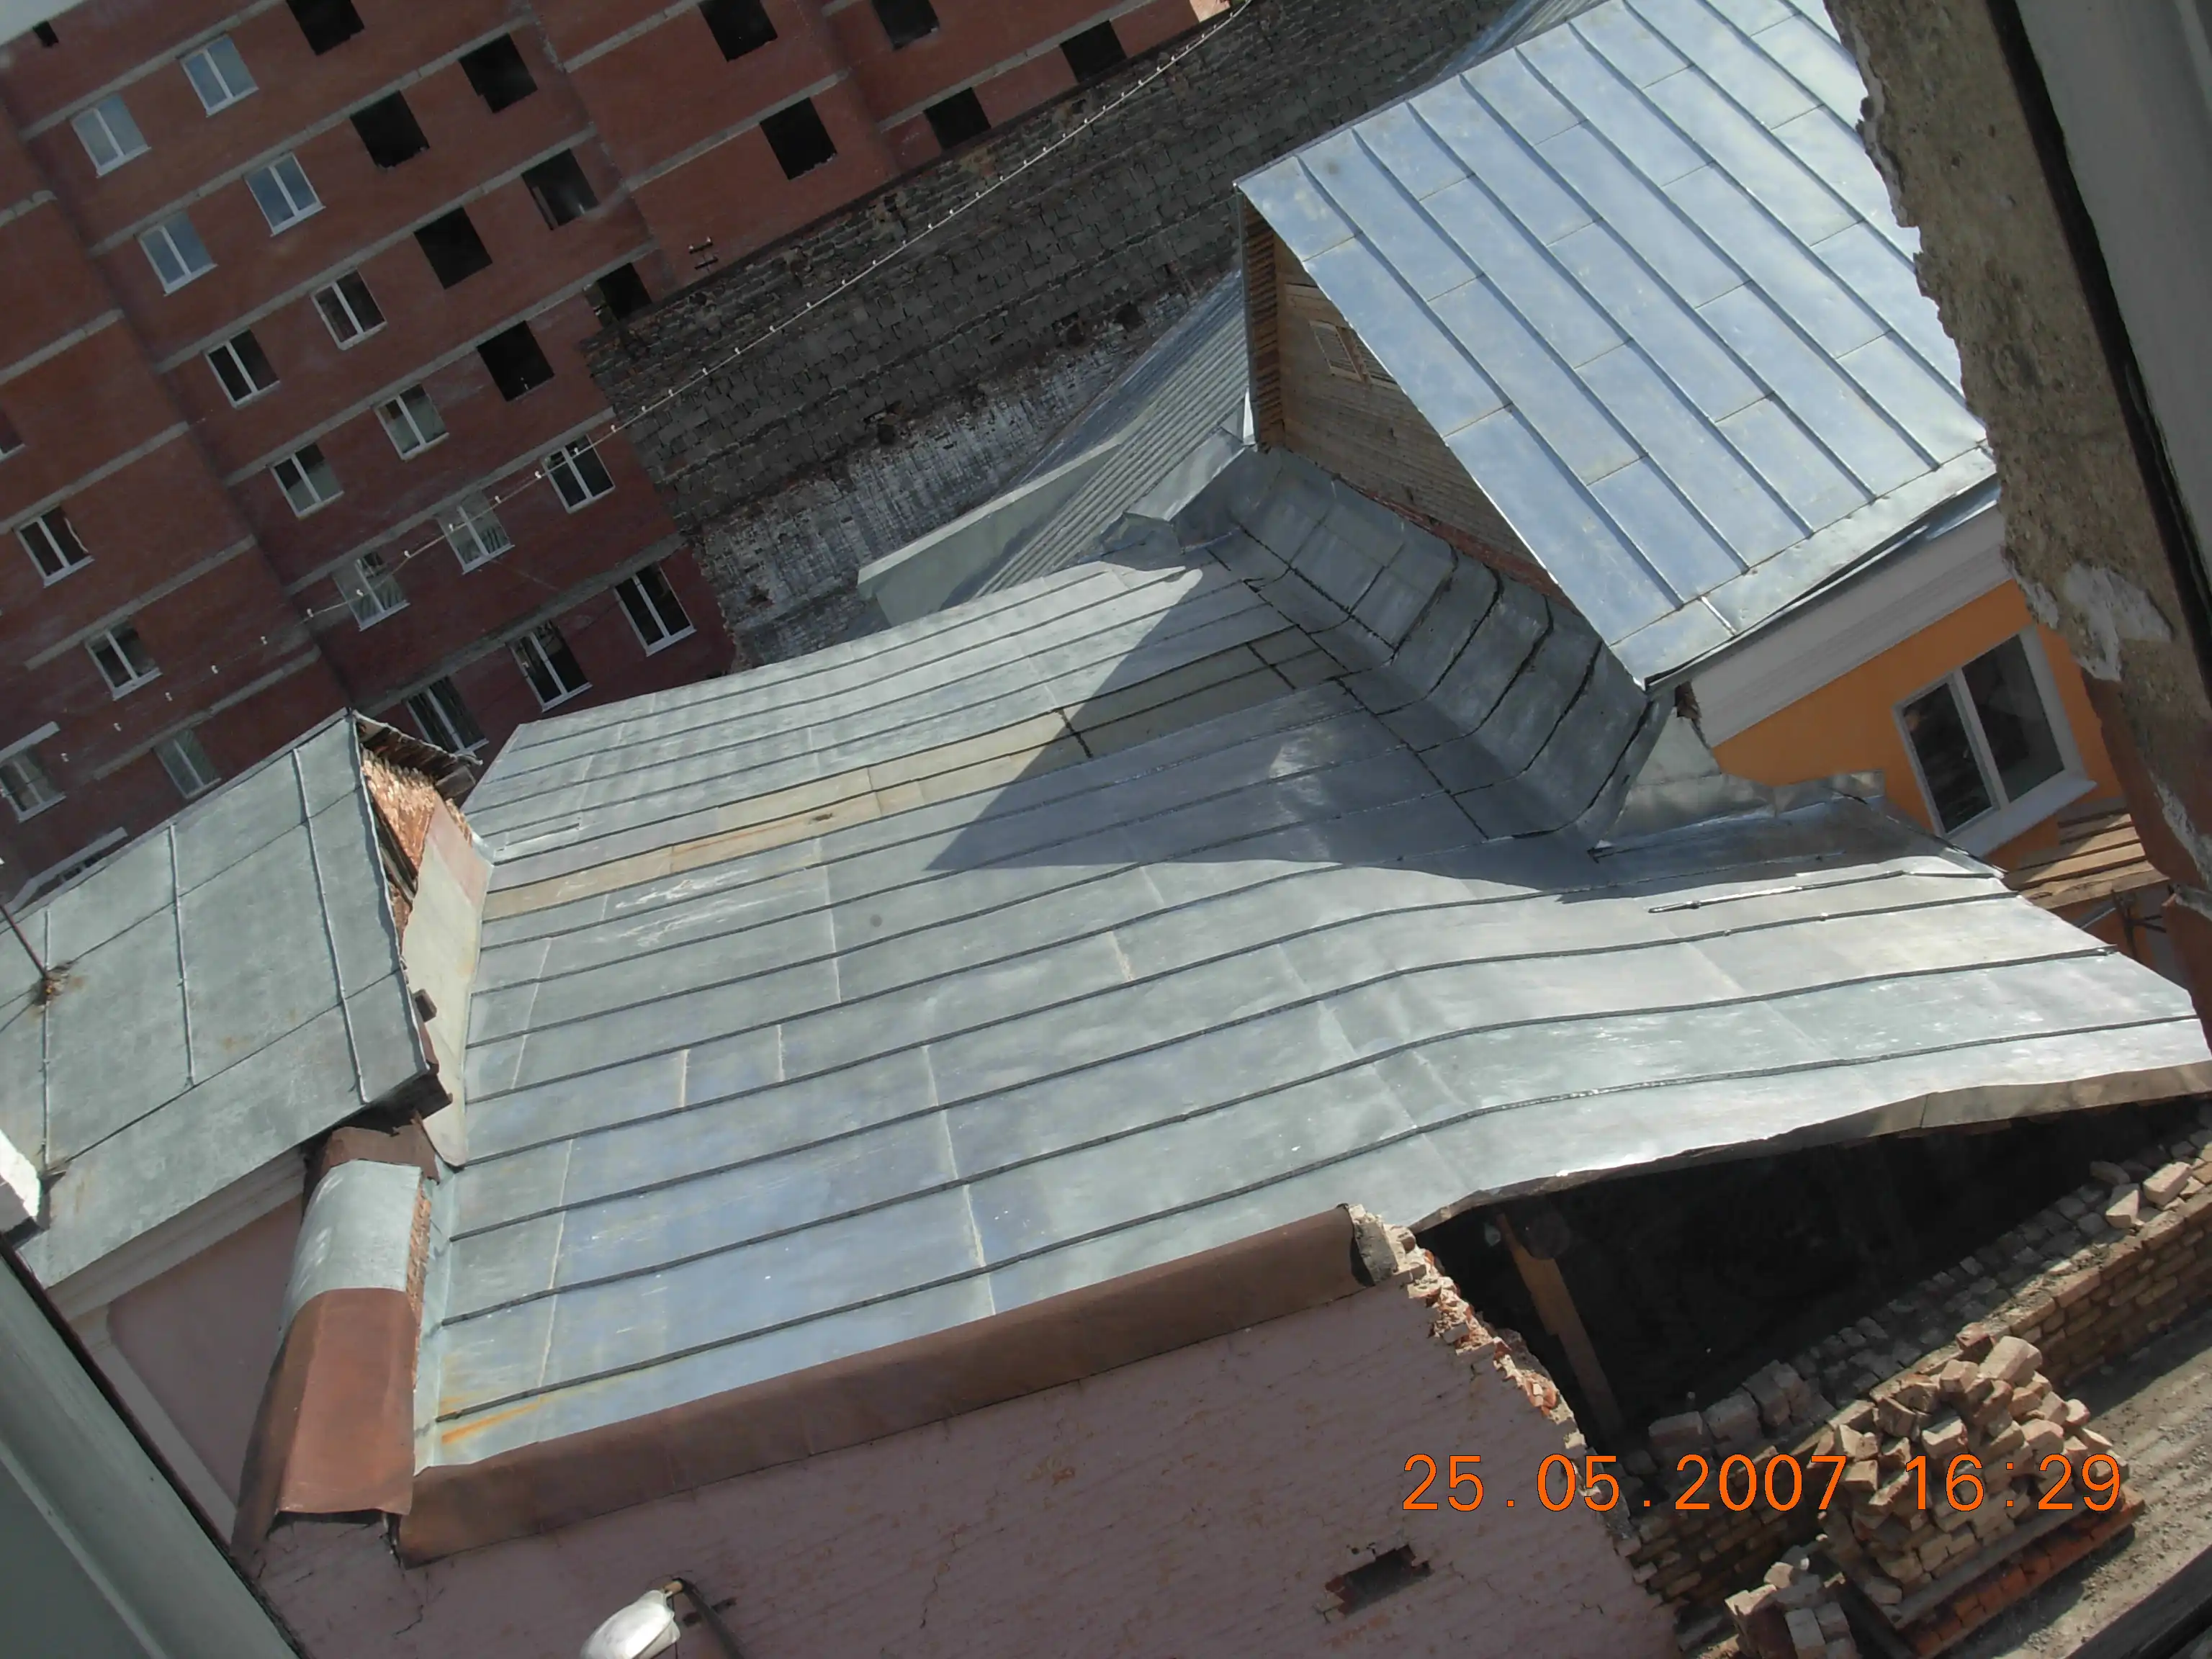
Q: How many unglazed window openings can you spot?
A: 12